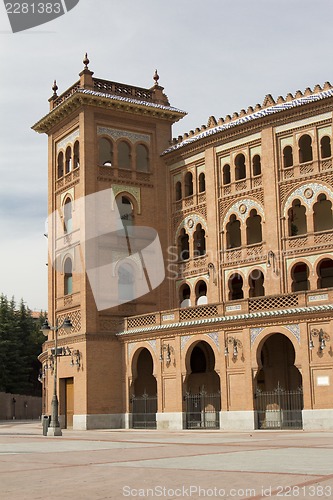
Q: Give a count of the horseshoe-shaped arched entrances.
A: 3